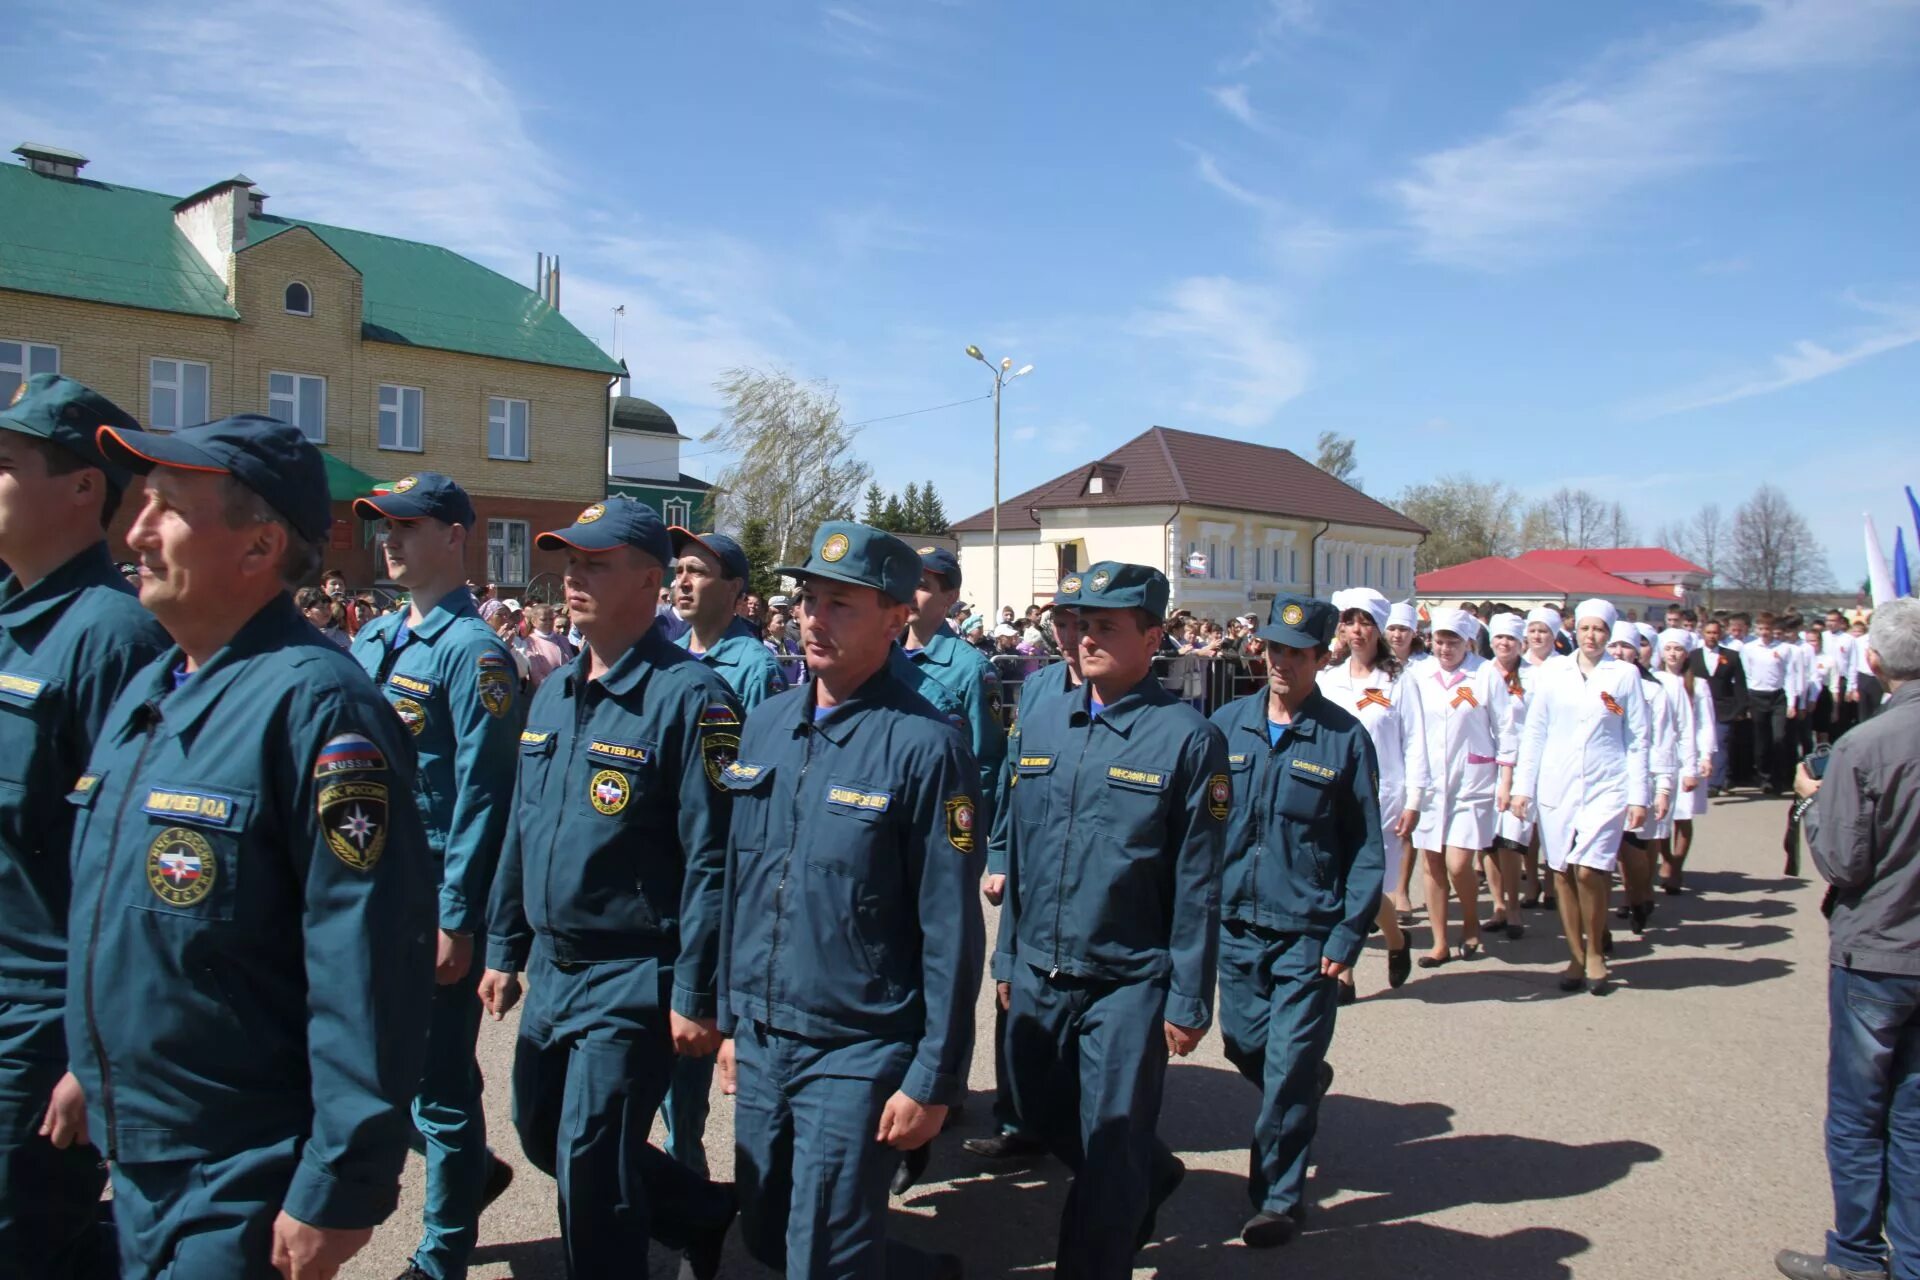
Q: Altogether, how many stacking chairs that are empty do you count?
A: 0